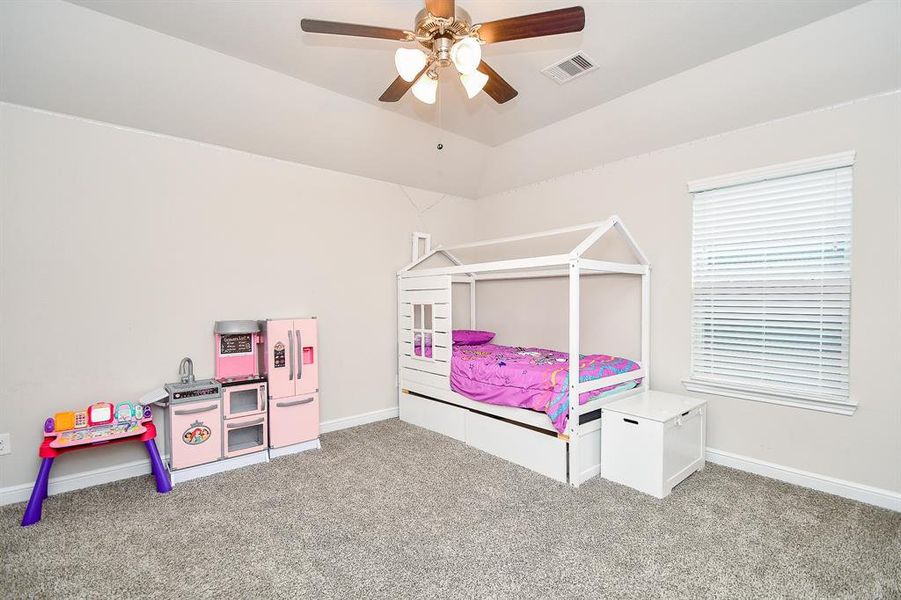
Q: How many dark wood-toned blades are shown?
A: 5